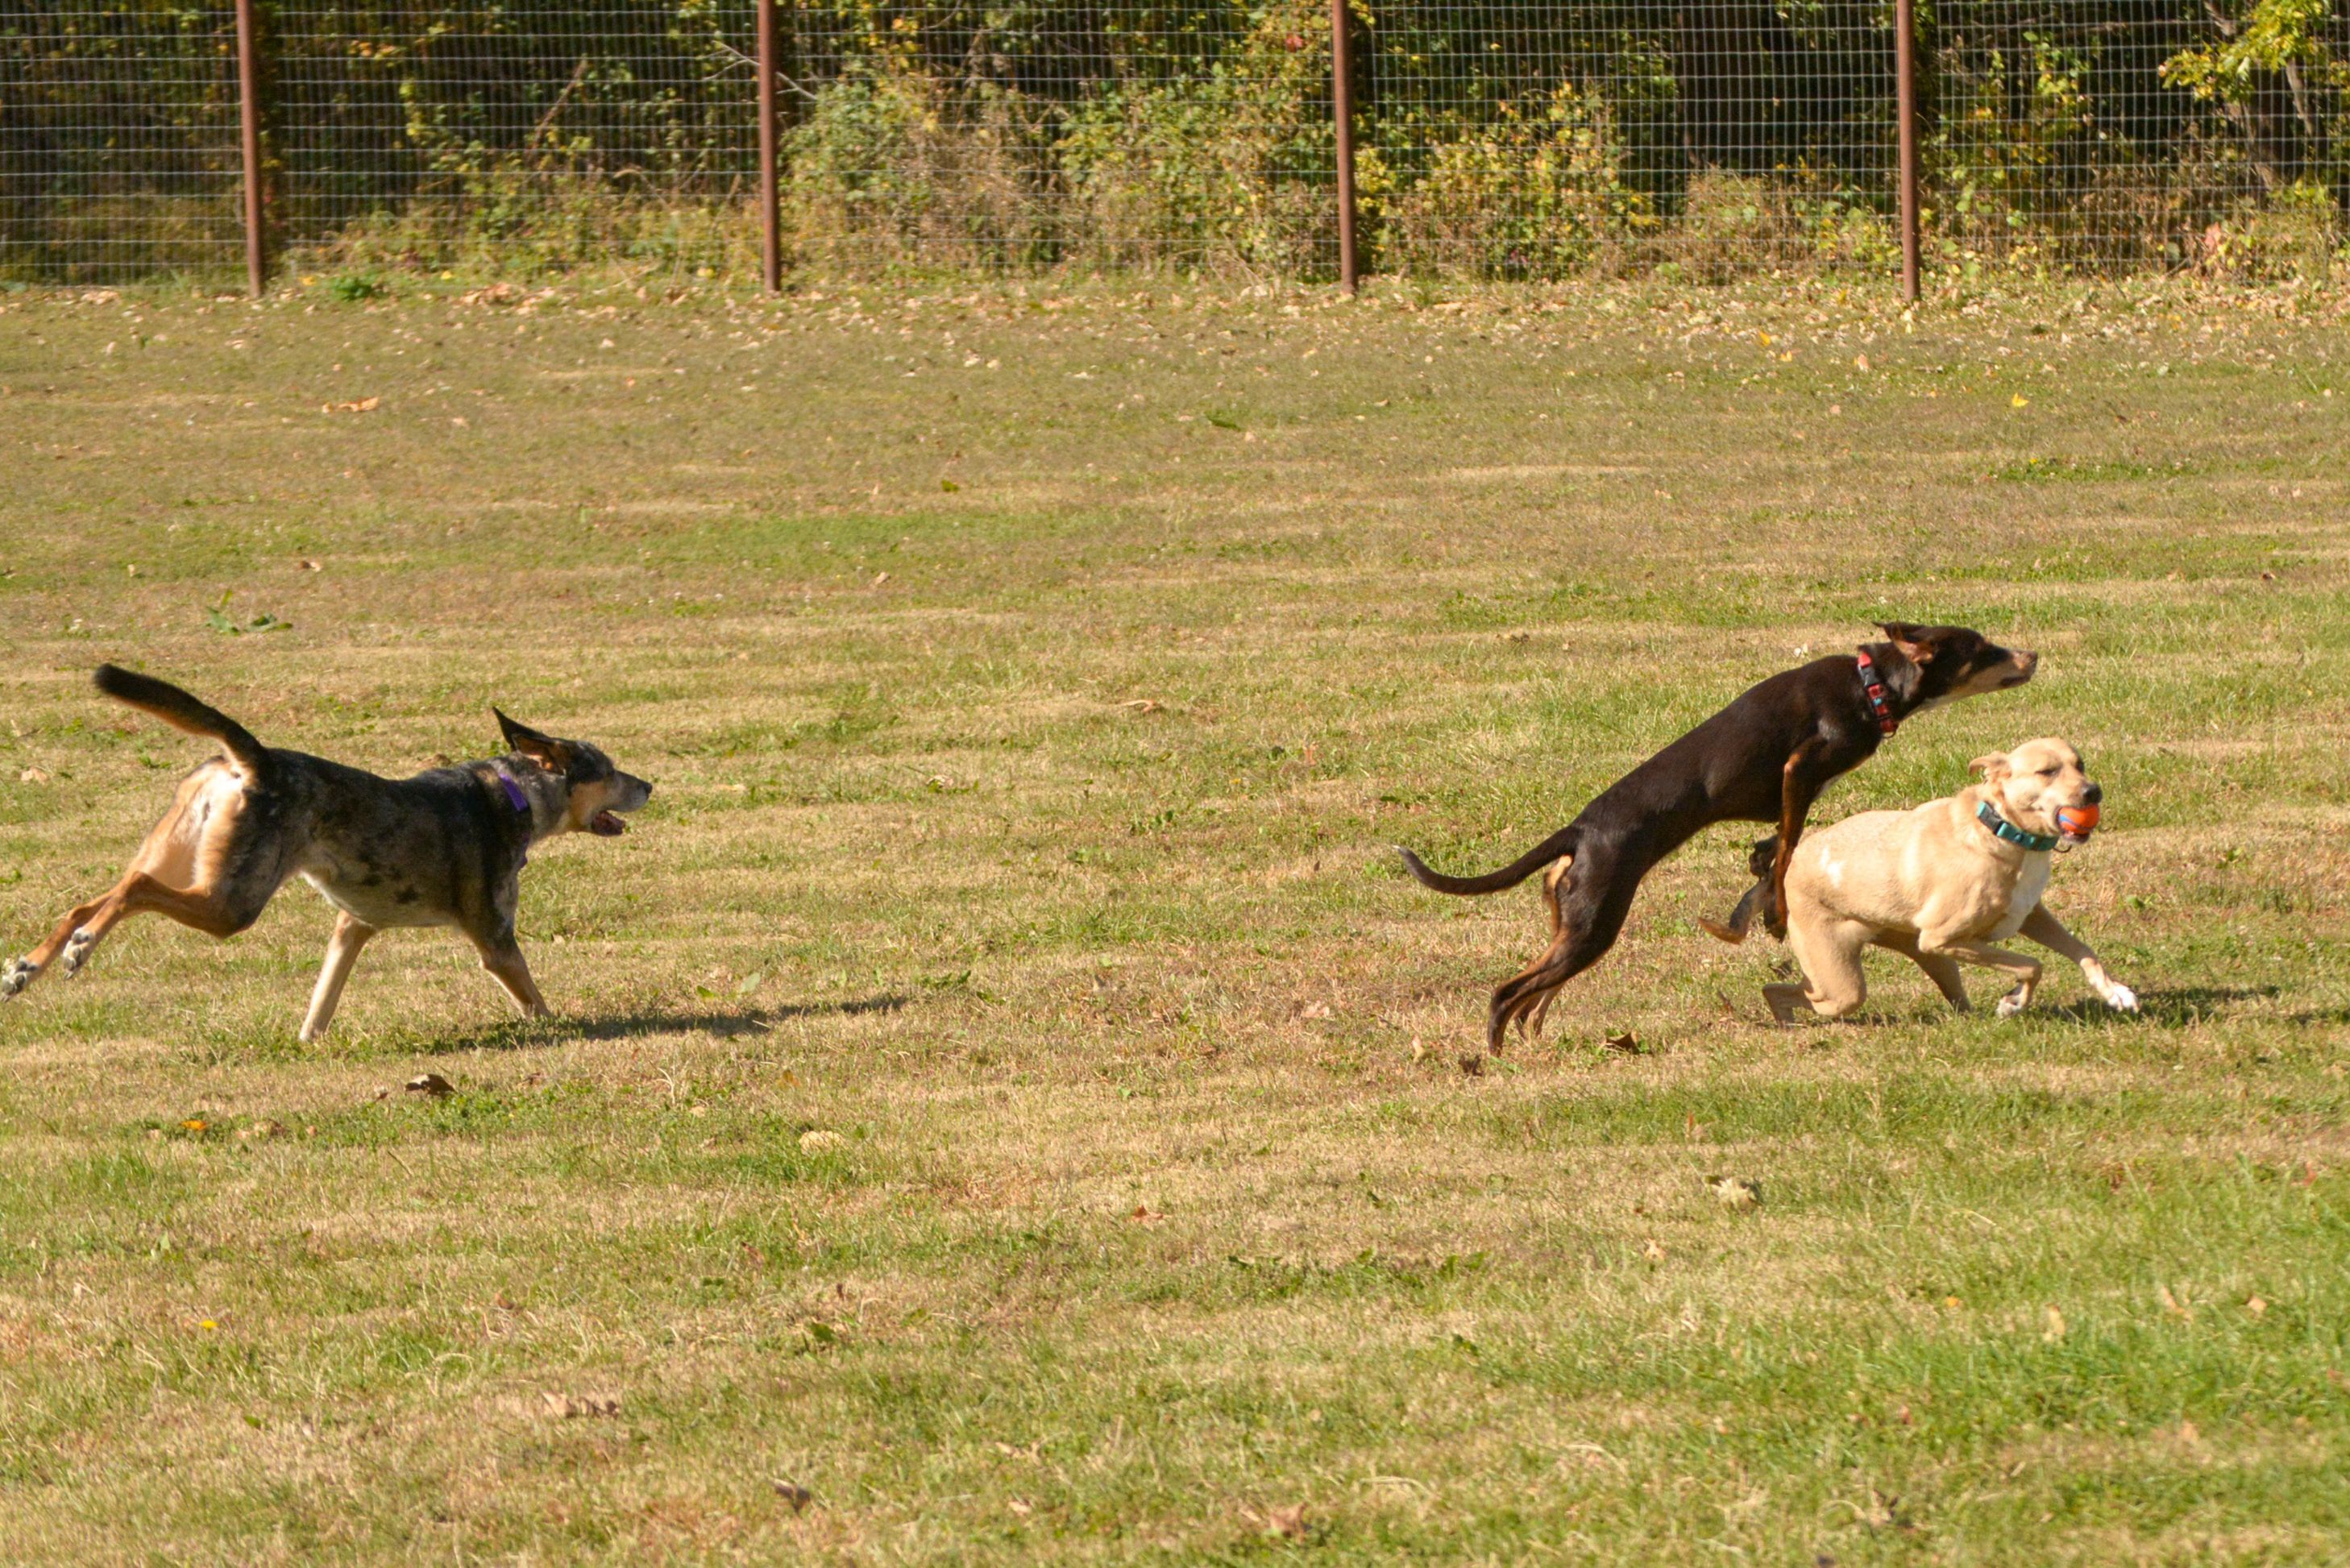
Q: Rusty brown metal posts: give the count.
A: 4